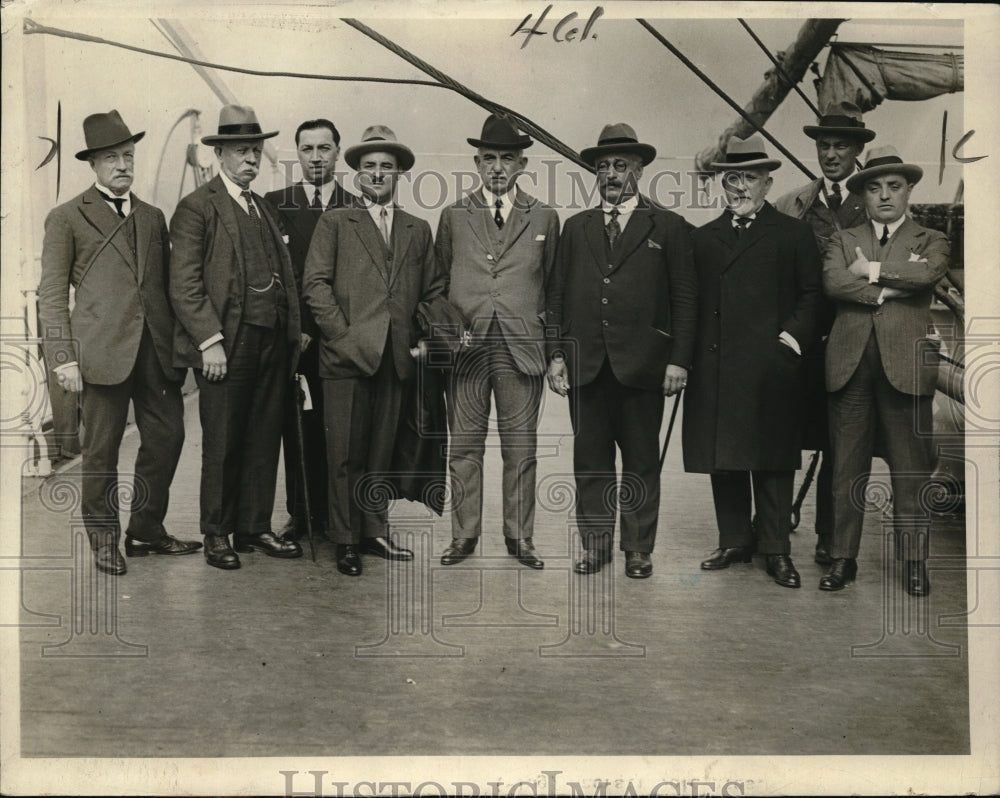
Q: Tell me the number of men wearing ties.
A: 9